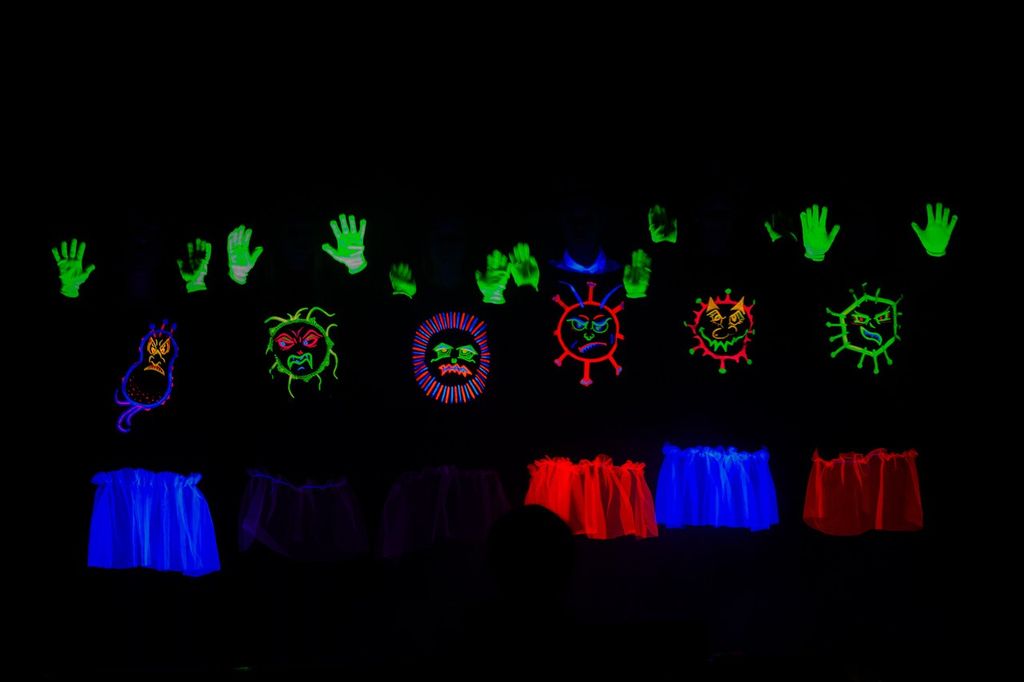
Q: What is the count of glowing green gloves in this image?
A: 12